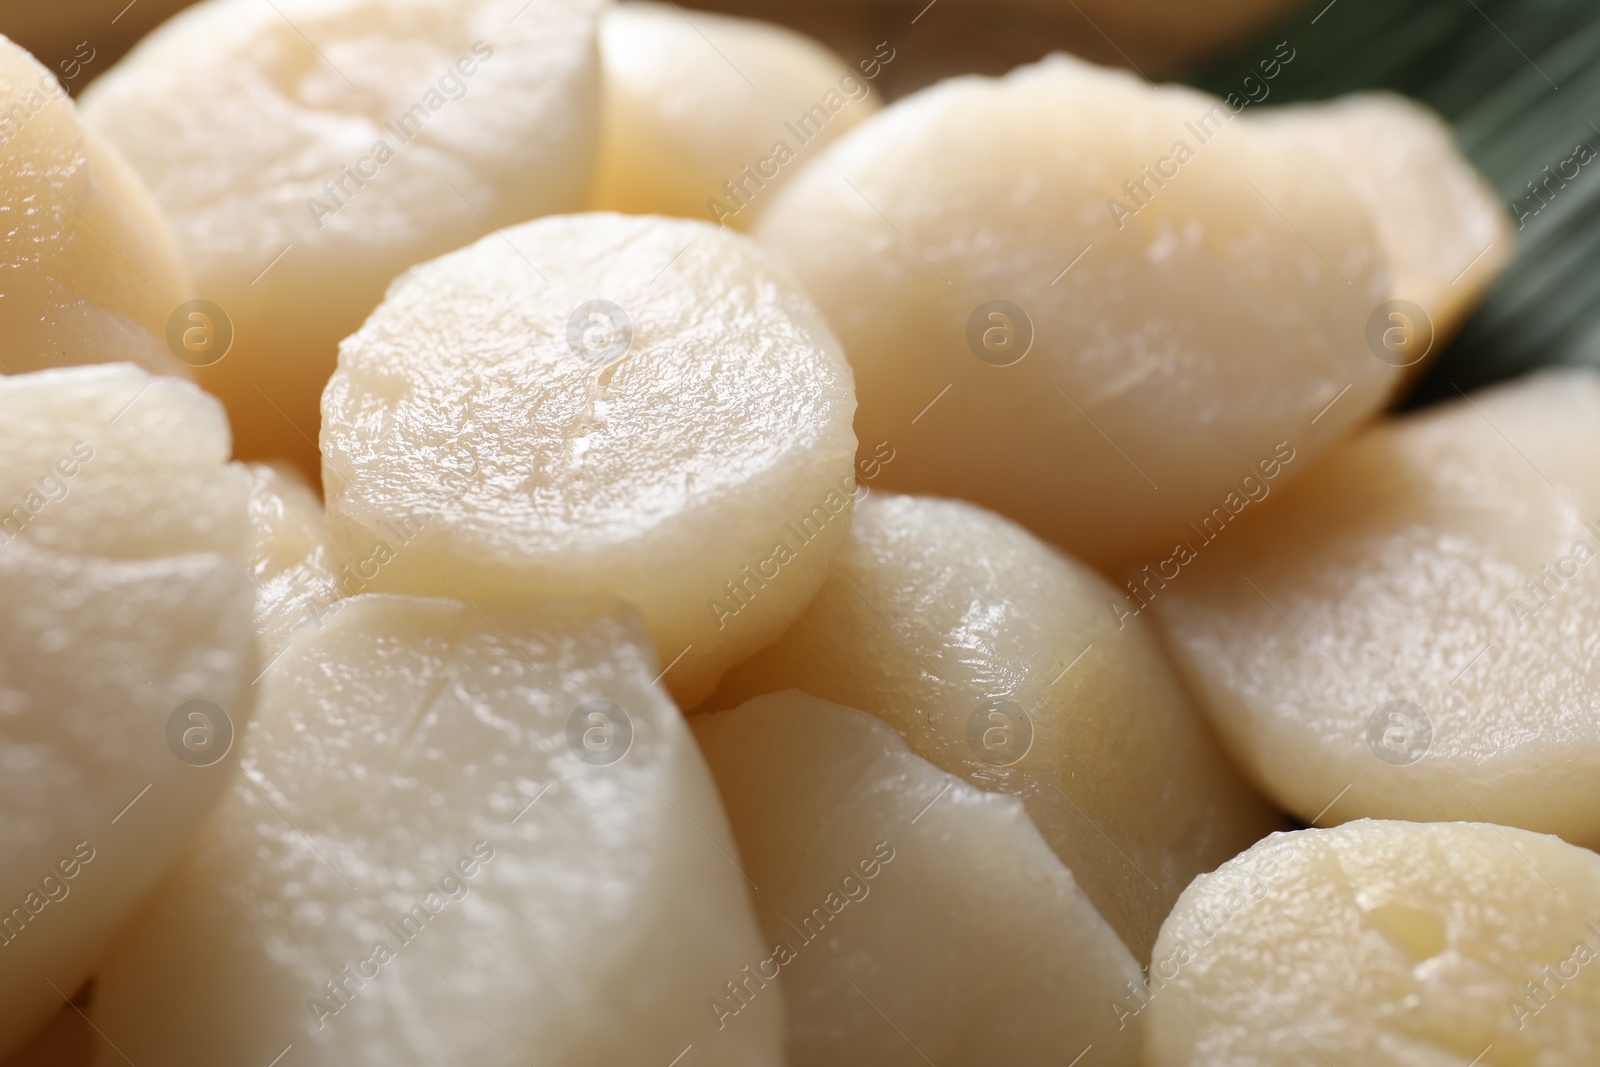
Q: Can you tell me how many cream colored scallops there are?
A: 13